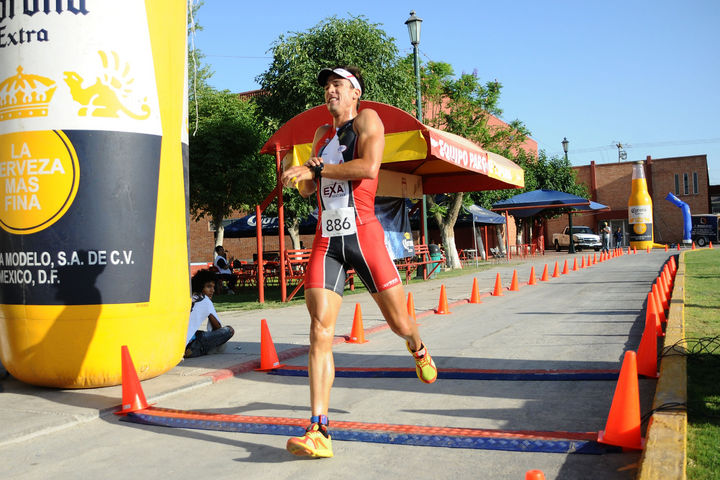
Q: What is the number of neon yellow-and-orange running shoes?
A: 2